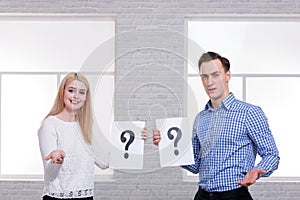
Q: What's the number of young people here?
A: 2